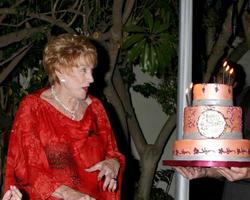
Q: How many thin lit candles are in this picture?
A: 5